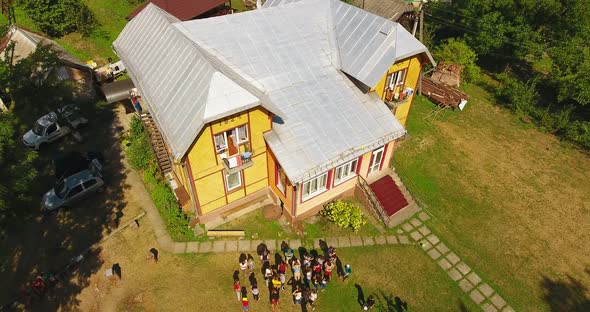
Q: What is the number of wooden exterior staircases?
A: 1